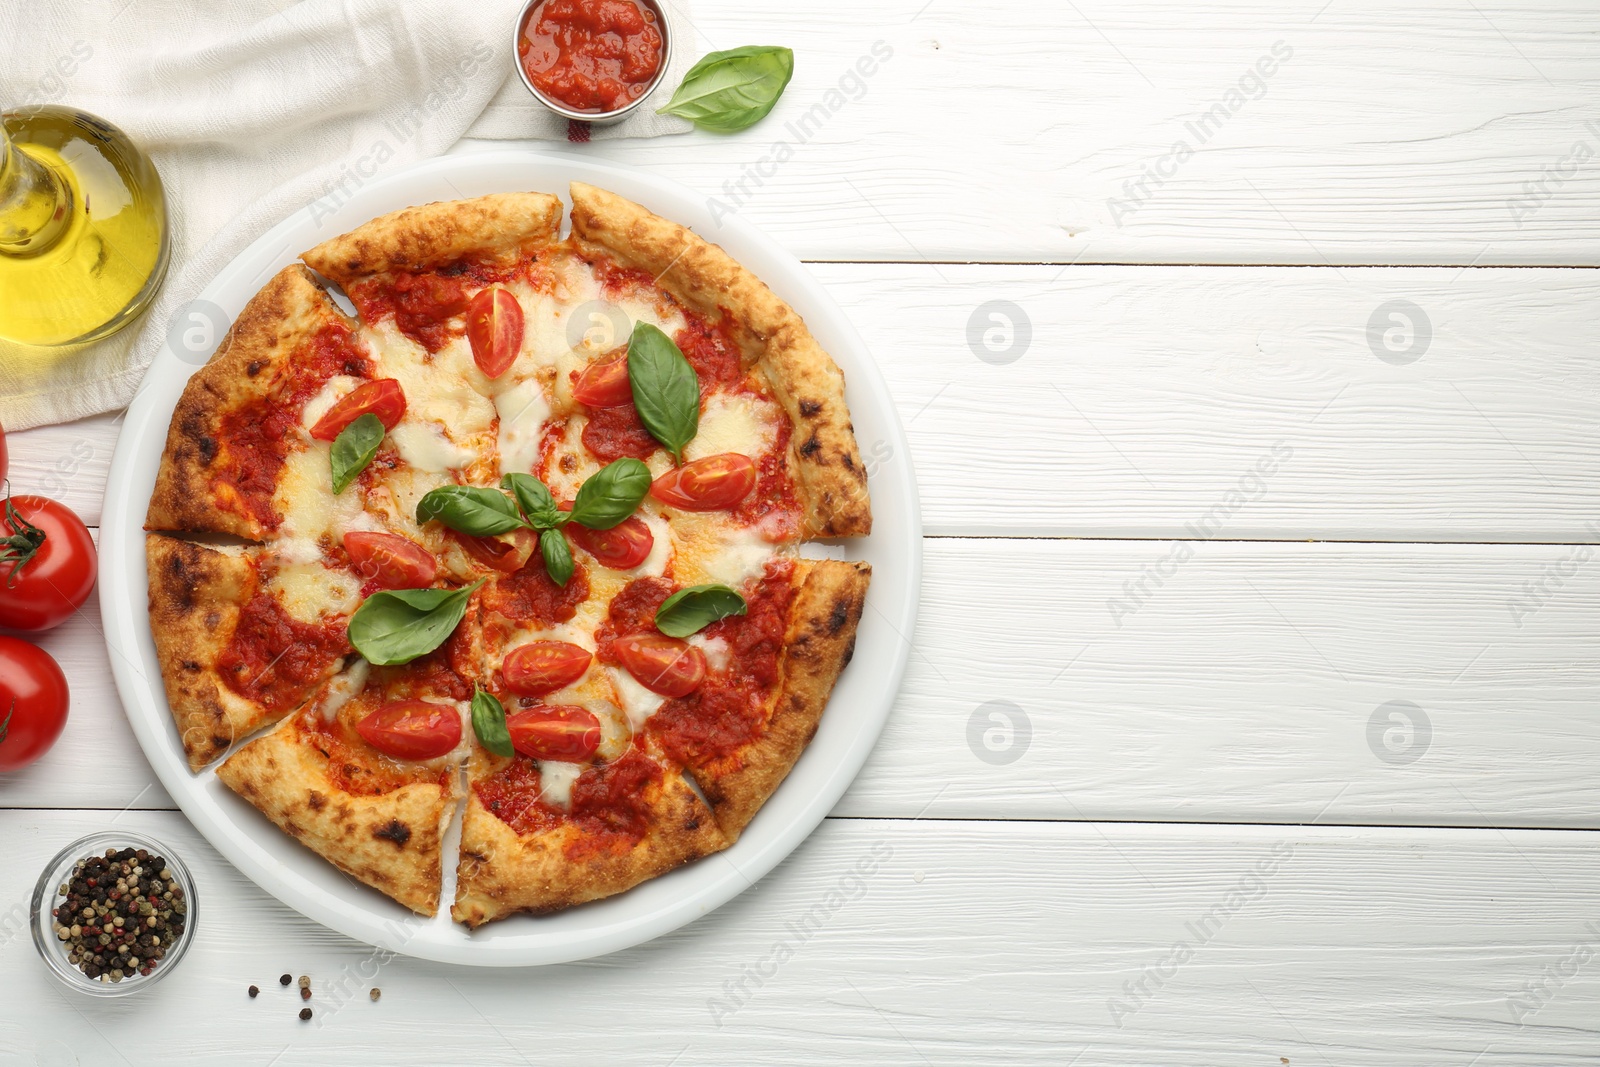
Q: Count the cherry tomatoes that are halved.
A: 11